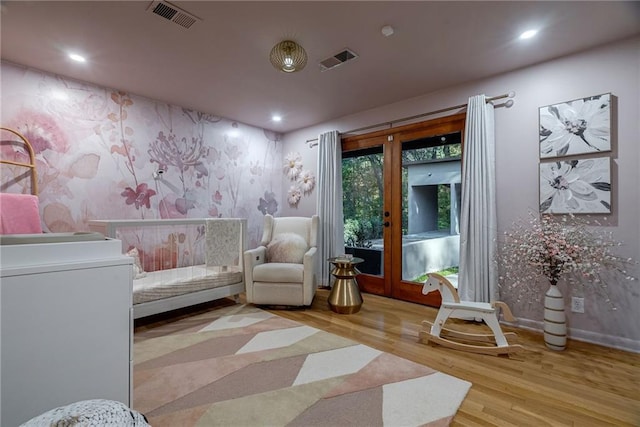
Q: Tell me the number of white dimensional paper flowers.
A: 3